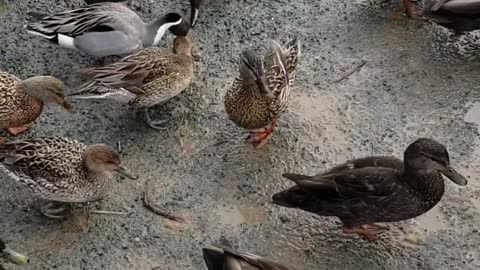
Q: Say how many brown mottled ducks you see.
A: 4